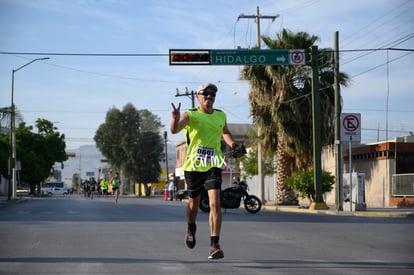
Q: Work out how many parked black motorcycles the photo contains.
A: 1